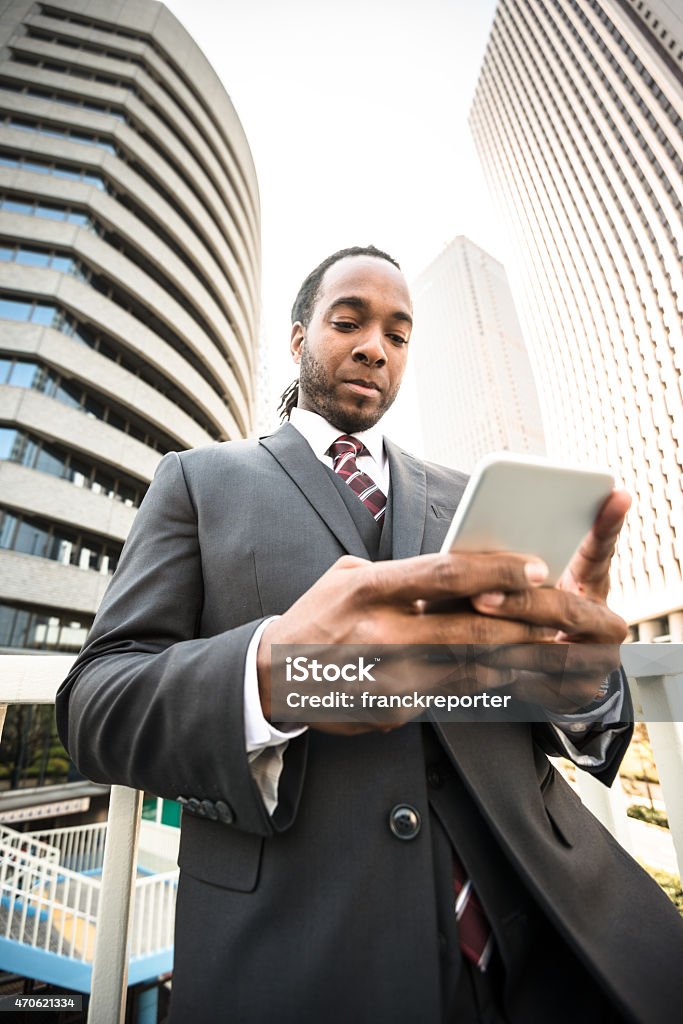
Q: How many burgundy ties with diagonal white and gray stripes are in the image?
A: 1